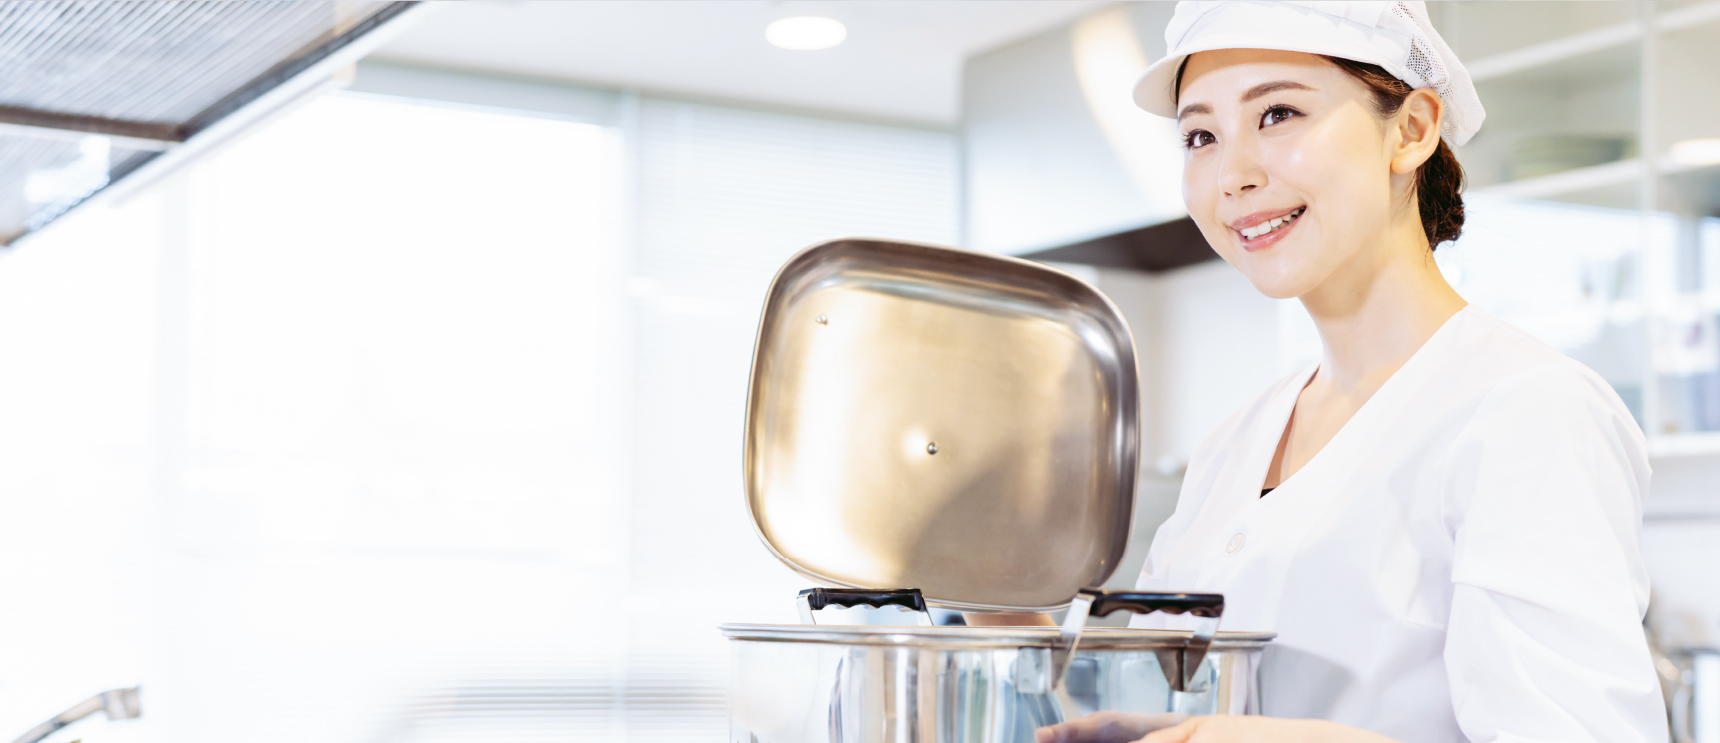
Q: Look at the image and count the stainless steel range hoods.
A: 2